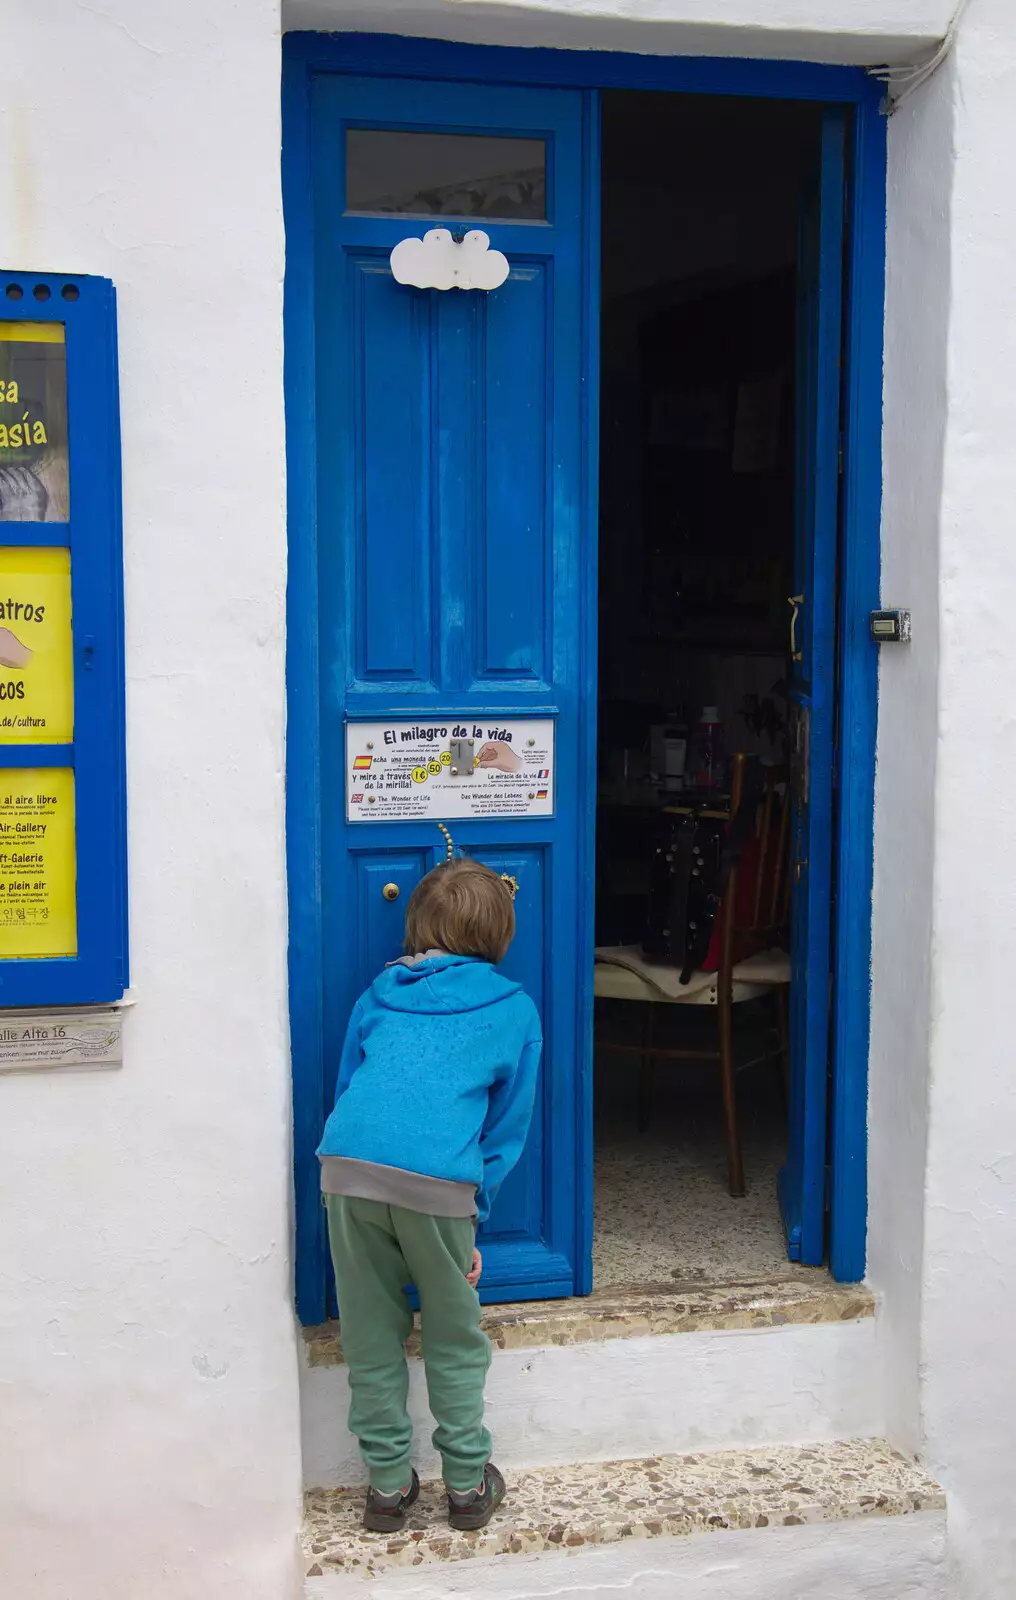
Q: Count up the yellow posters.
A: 2